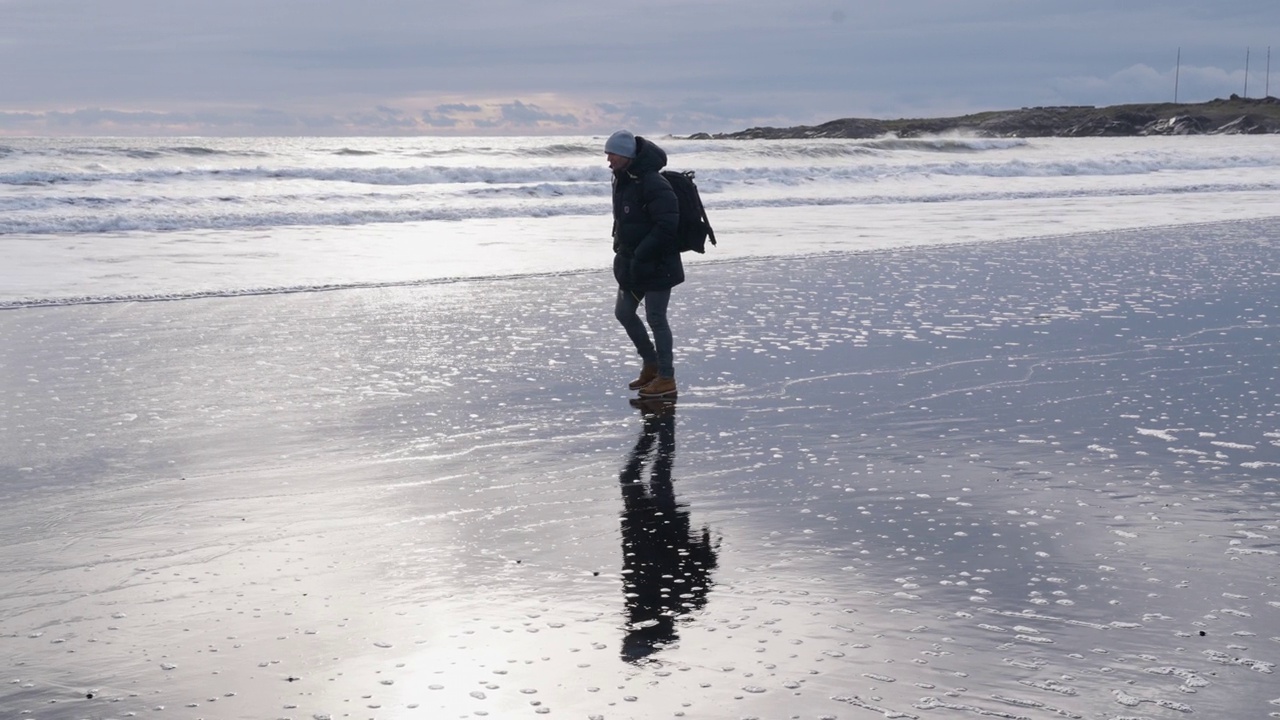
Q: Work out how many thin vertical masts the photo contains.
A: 3